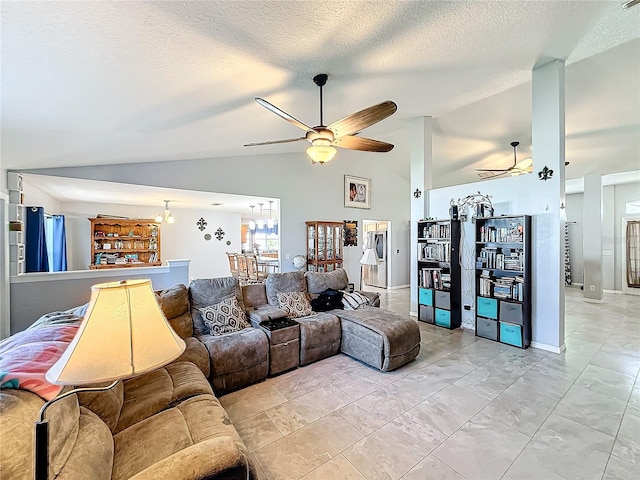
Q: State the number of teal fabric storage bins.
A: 4